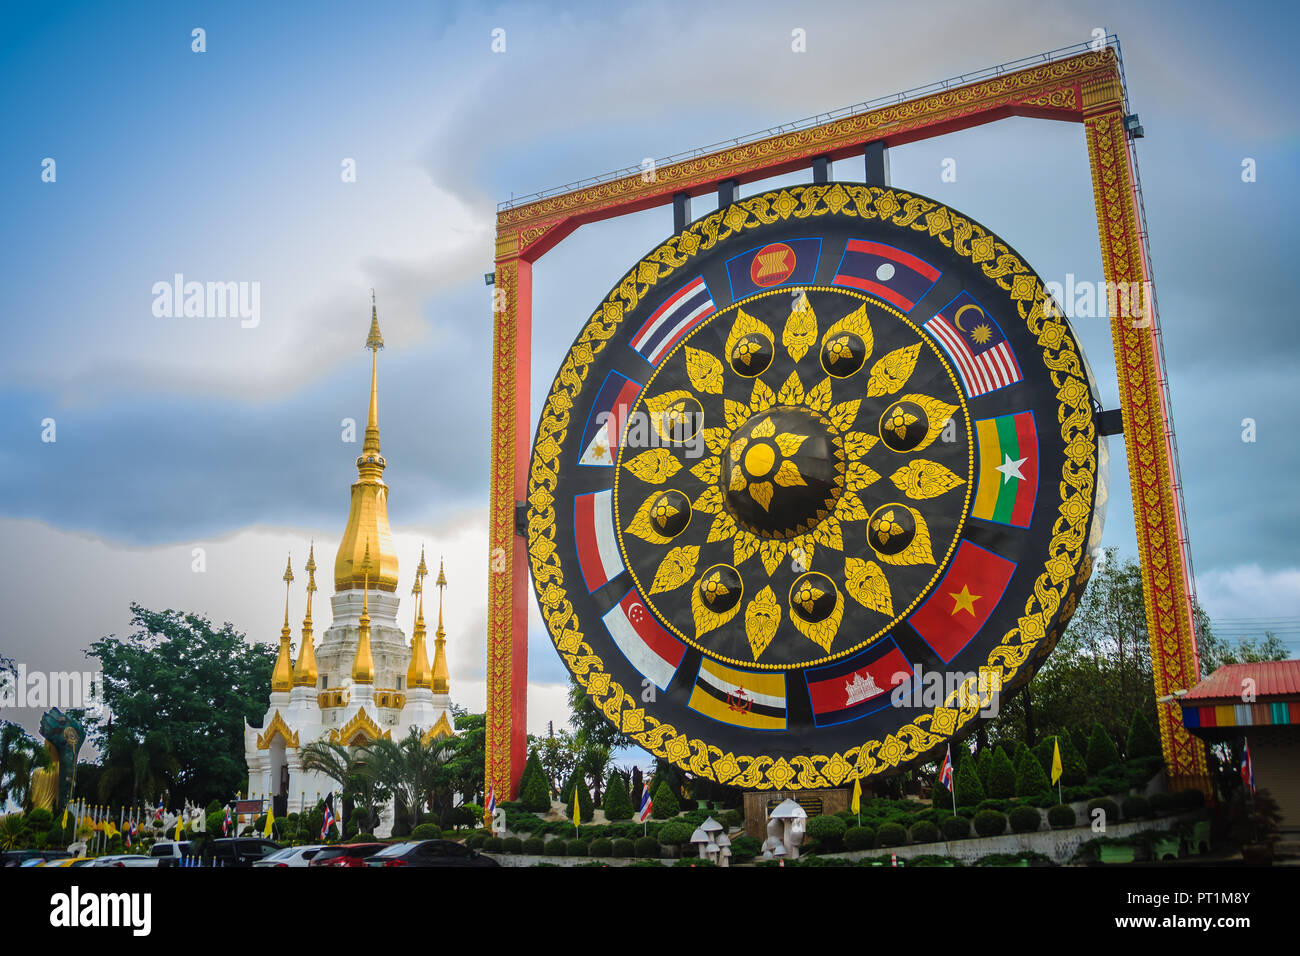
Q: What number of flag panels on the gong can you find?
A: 11